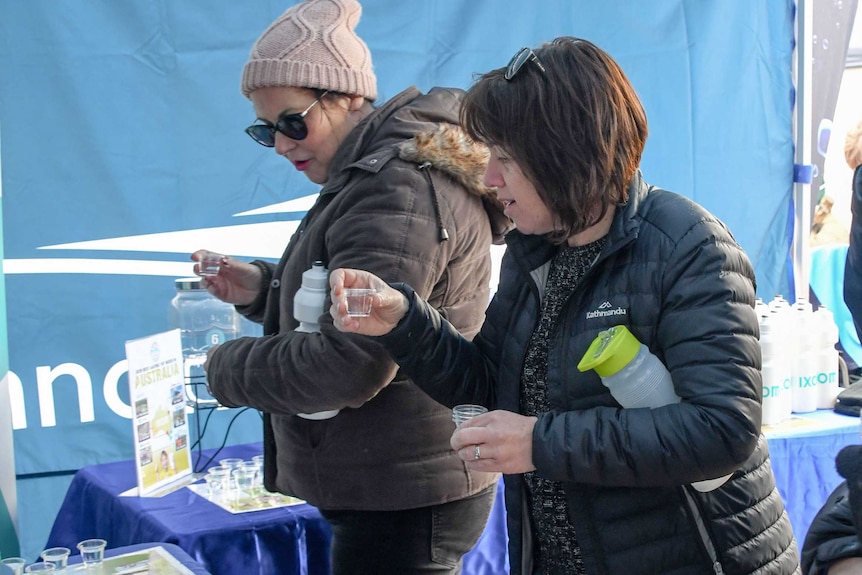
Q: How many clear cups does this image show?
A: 13